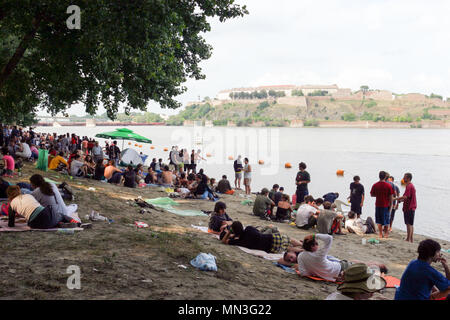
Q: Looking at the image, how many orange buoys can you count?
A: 11